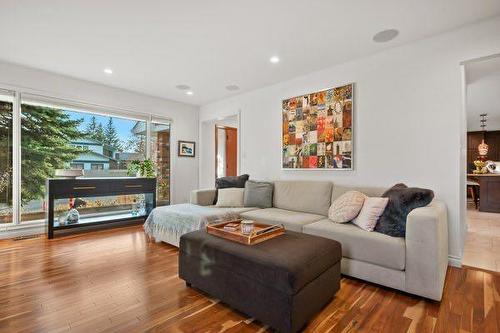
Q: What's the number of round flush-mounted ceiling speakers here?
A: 3